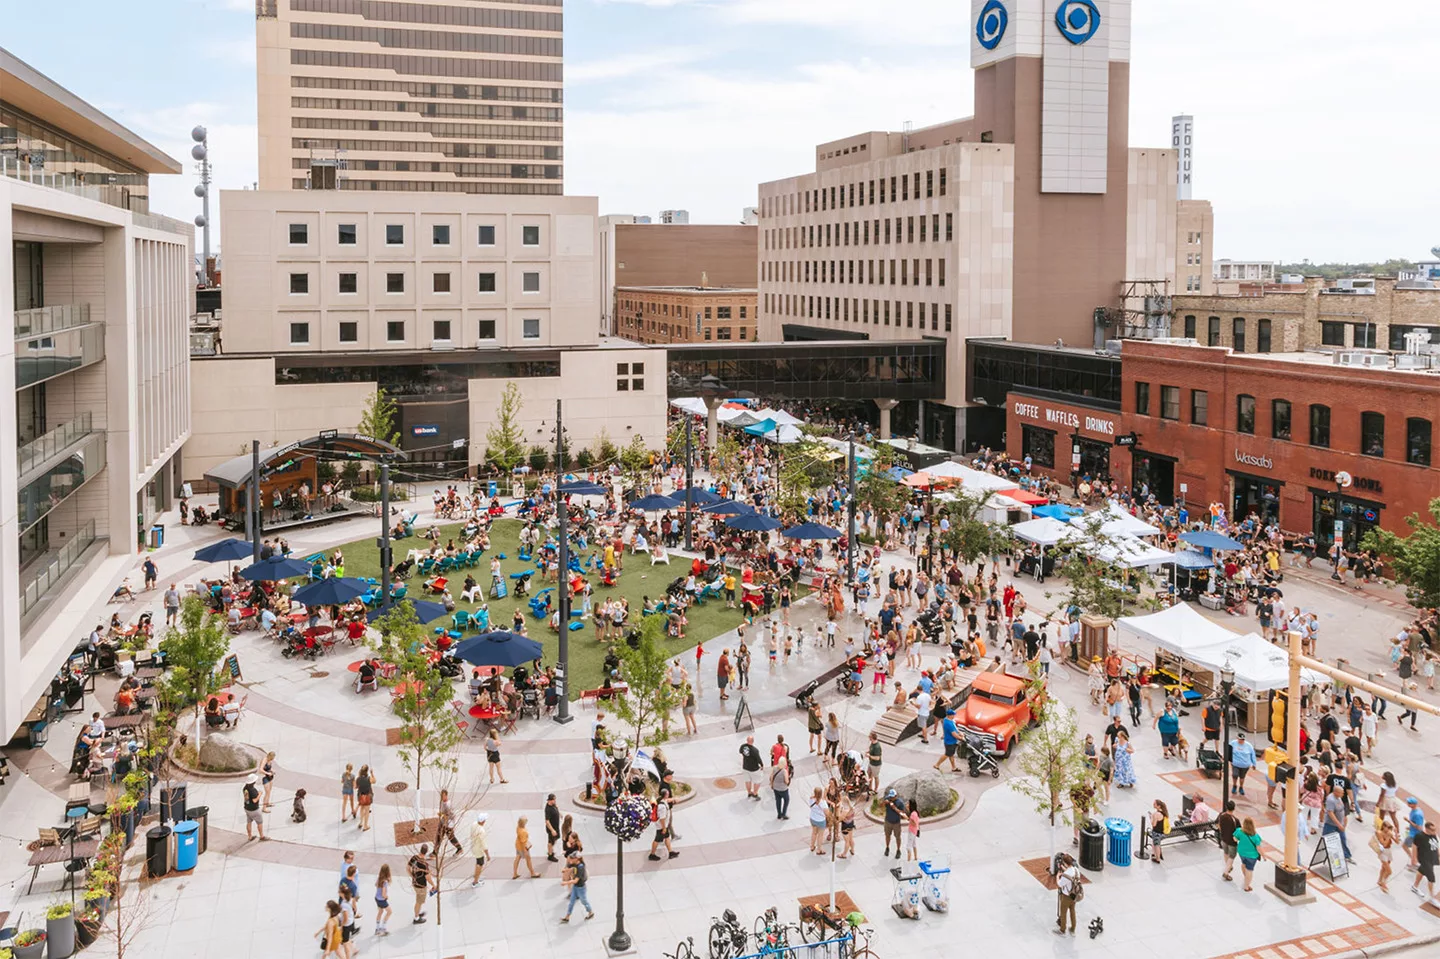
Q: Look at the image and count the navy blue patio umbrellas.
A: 11